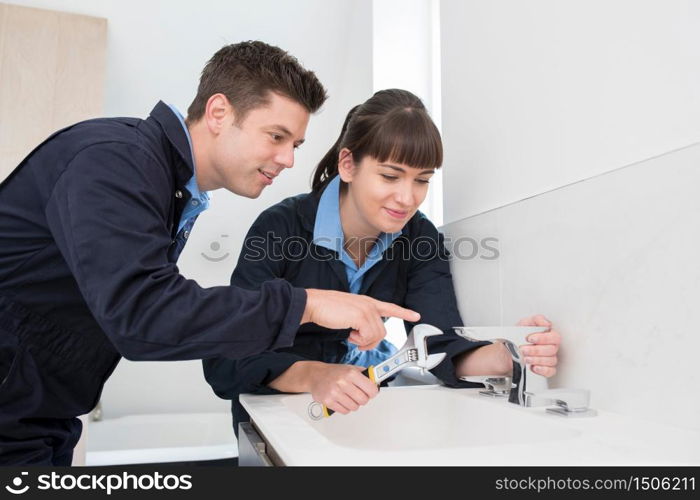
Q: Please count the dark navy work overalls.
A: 2